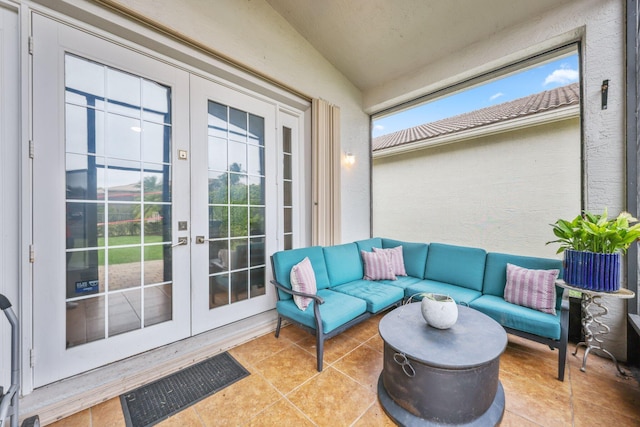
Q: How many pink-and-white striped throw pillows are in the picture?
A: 4